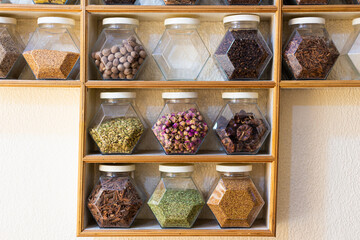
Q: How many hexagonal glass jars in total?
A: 13